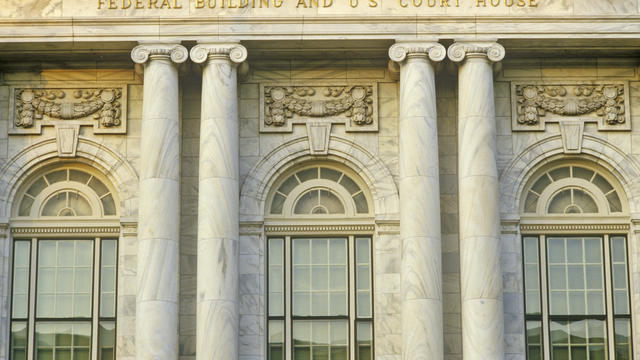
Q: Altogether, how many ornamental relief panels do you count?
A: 3